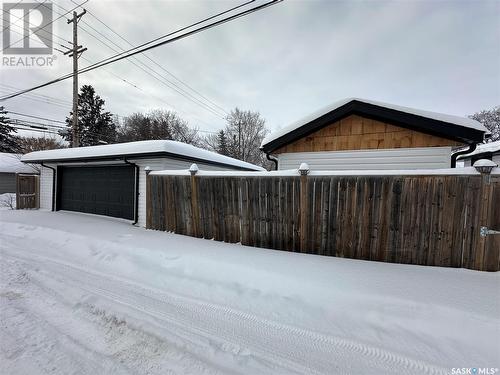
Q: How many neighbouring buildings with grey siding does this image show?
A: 1